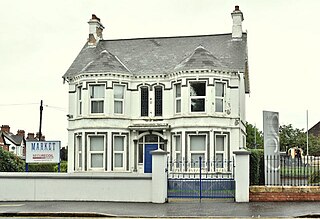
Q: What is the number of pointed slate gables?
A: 2